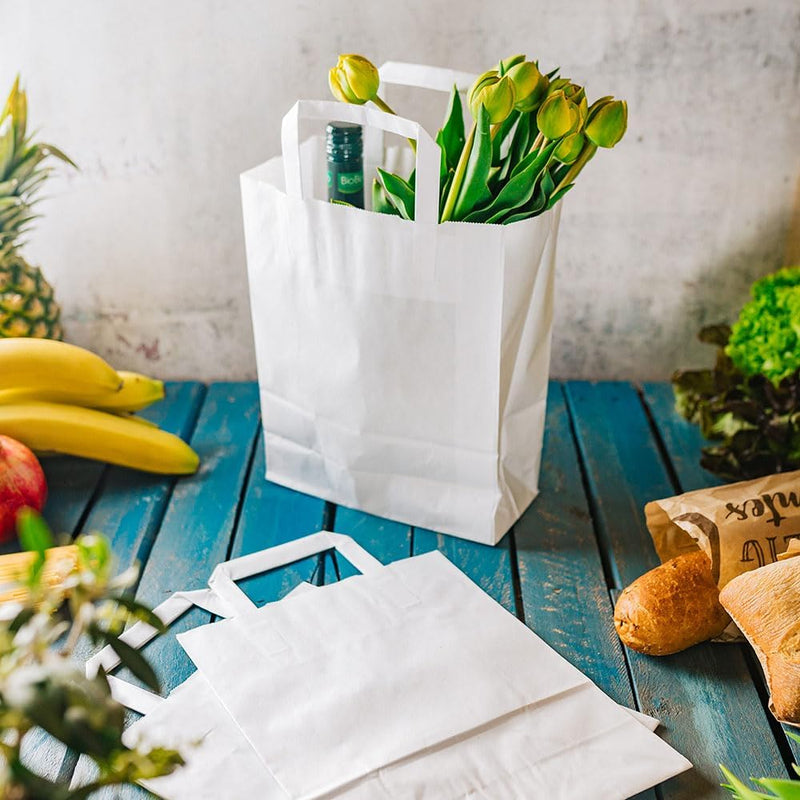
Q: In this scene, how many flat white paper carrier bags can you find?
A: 2